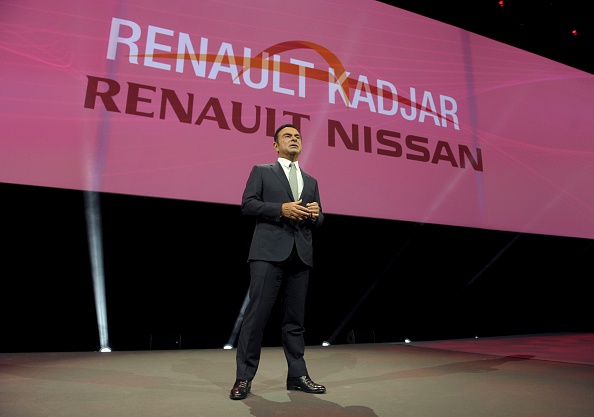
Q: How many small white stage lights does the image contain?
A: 5